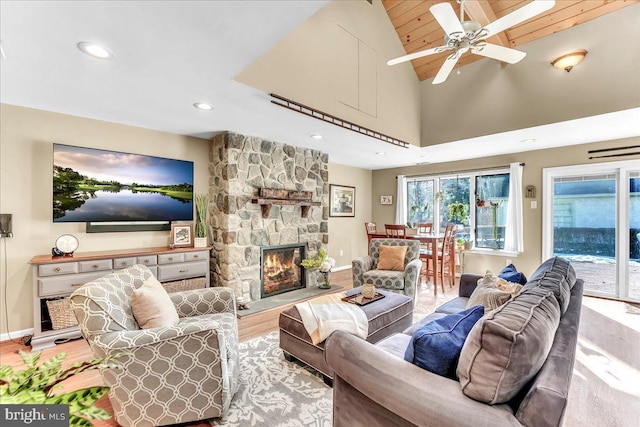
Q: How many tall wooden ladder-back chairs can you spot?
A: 4